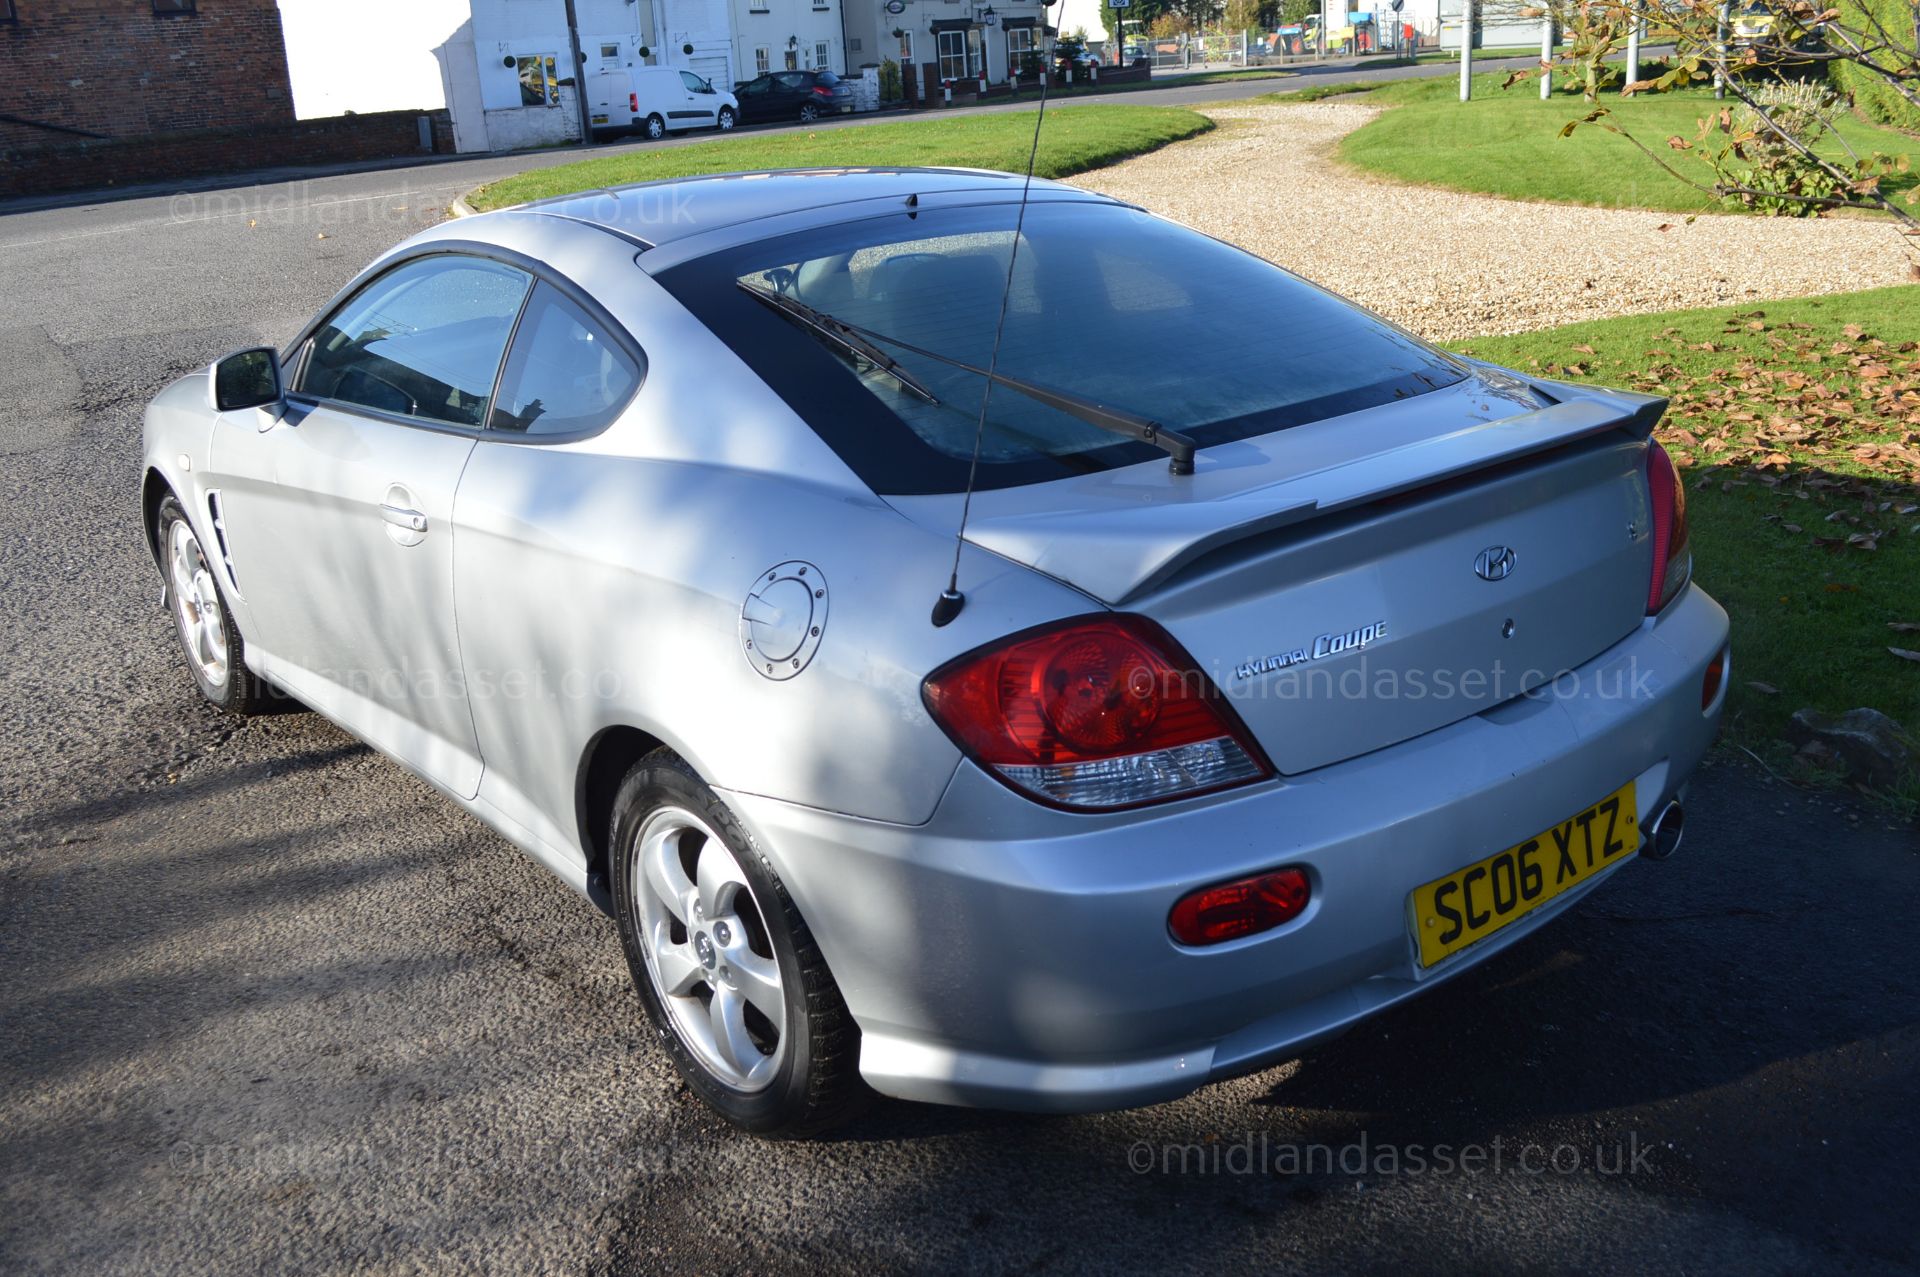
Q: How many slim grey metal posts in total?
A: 4